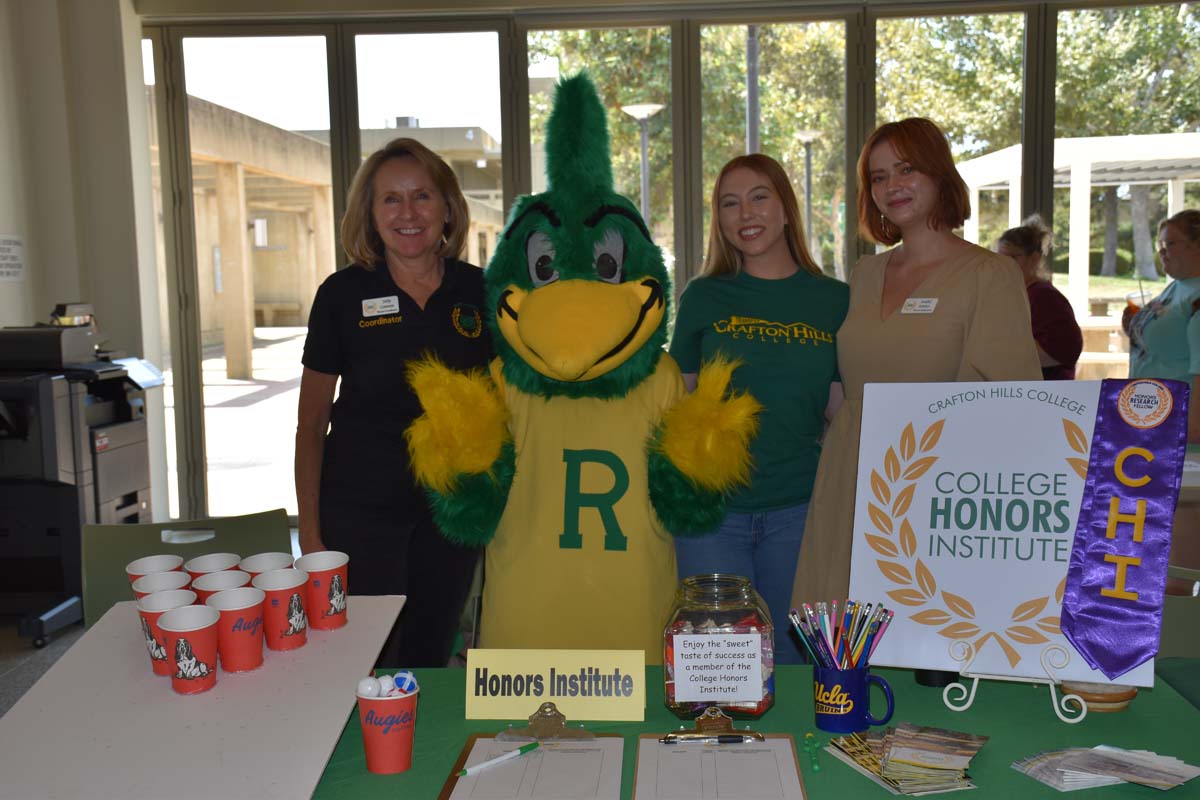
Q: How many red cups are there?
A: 11